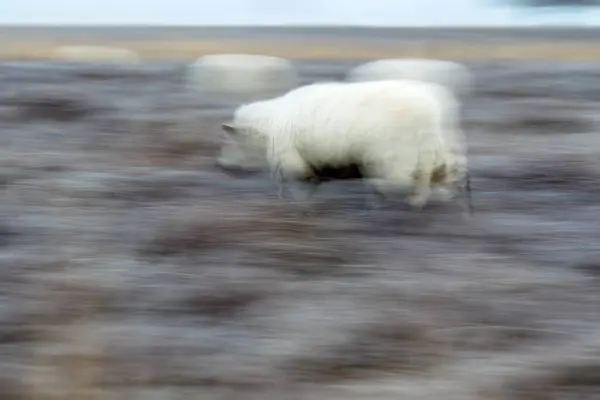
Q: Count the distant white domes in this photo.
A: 3